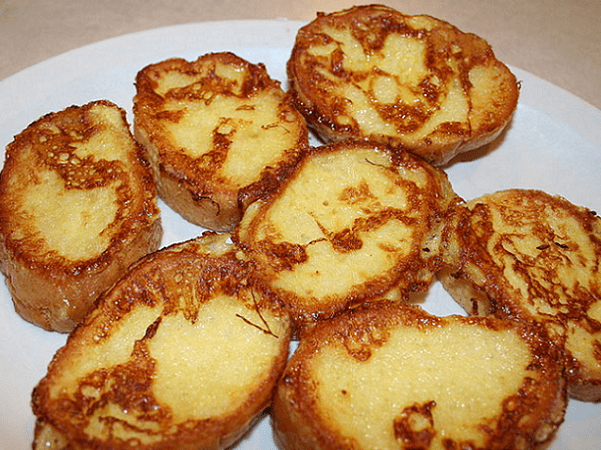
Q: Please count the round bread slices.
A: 7